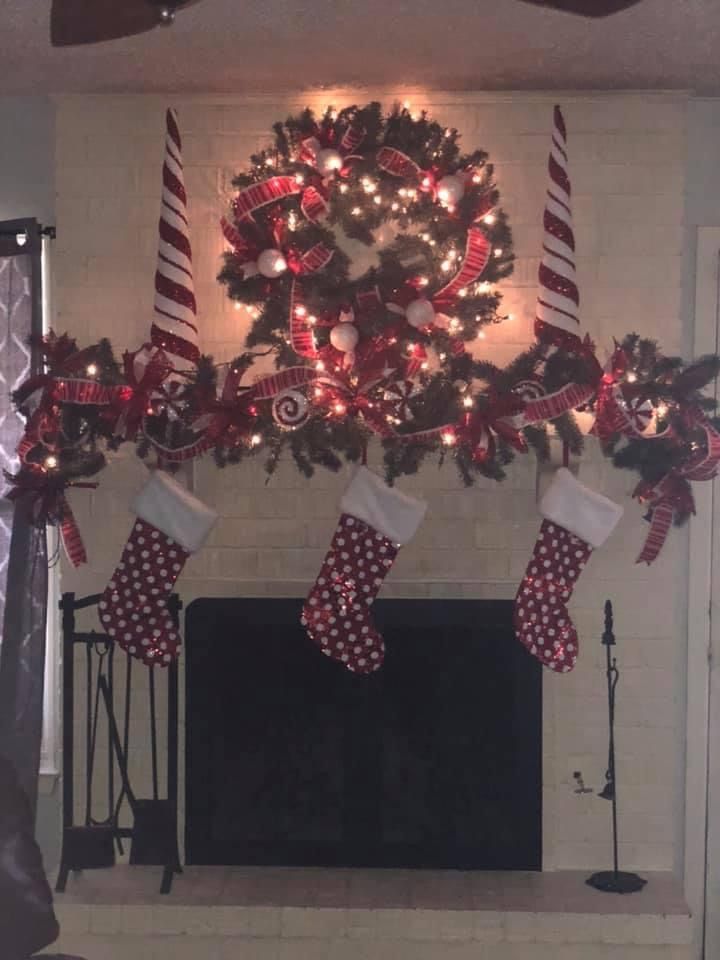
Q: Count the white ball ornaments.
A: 5